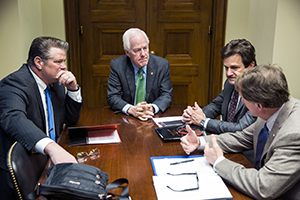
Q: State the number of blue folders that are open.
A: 1